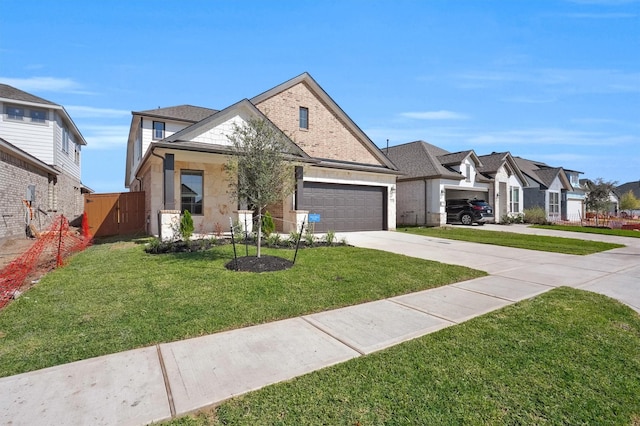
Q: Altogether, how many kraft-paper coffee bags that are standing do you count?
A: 0